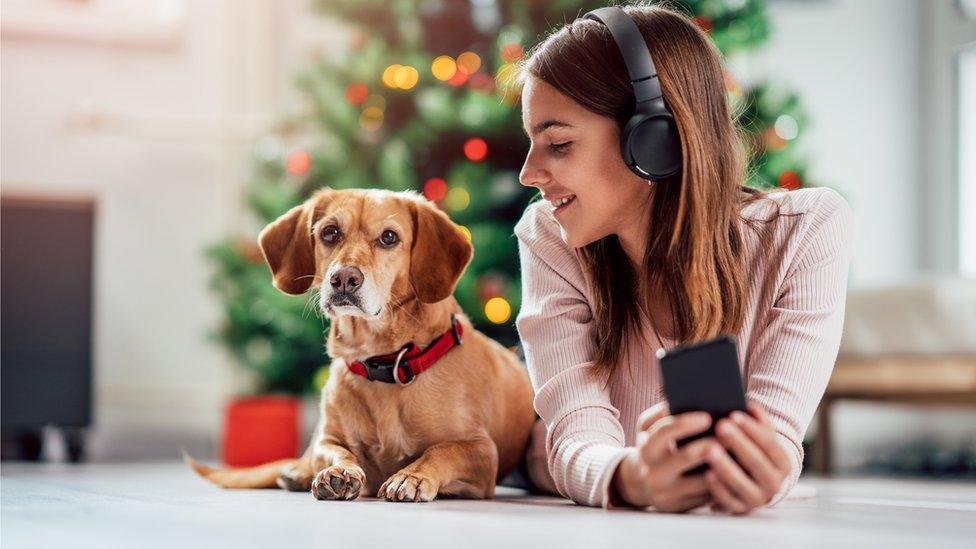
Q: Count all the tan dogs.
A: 1